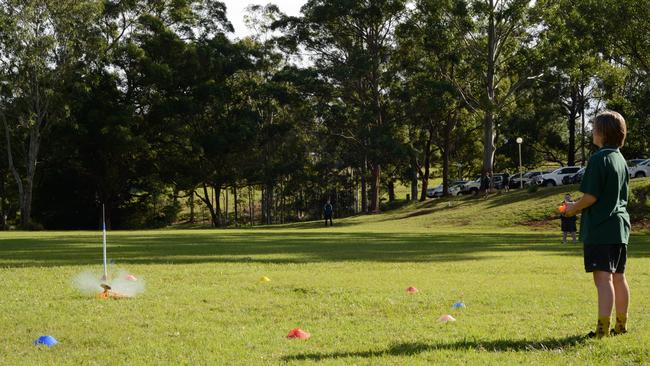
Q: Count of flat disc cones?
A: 7